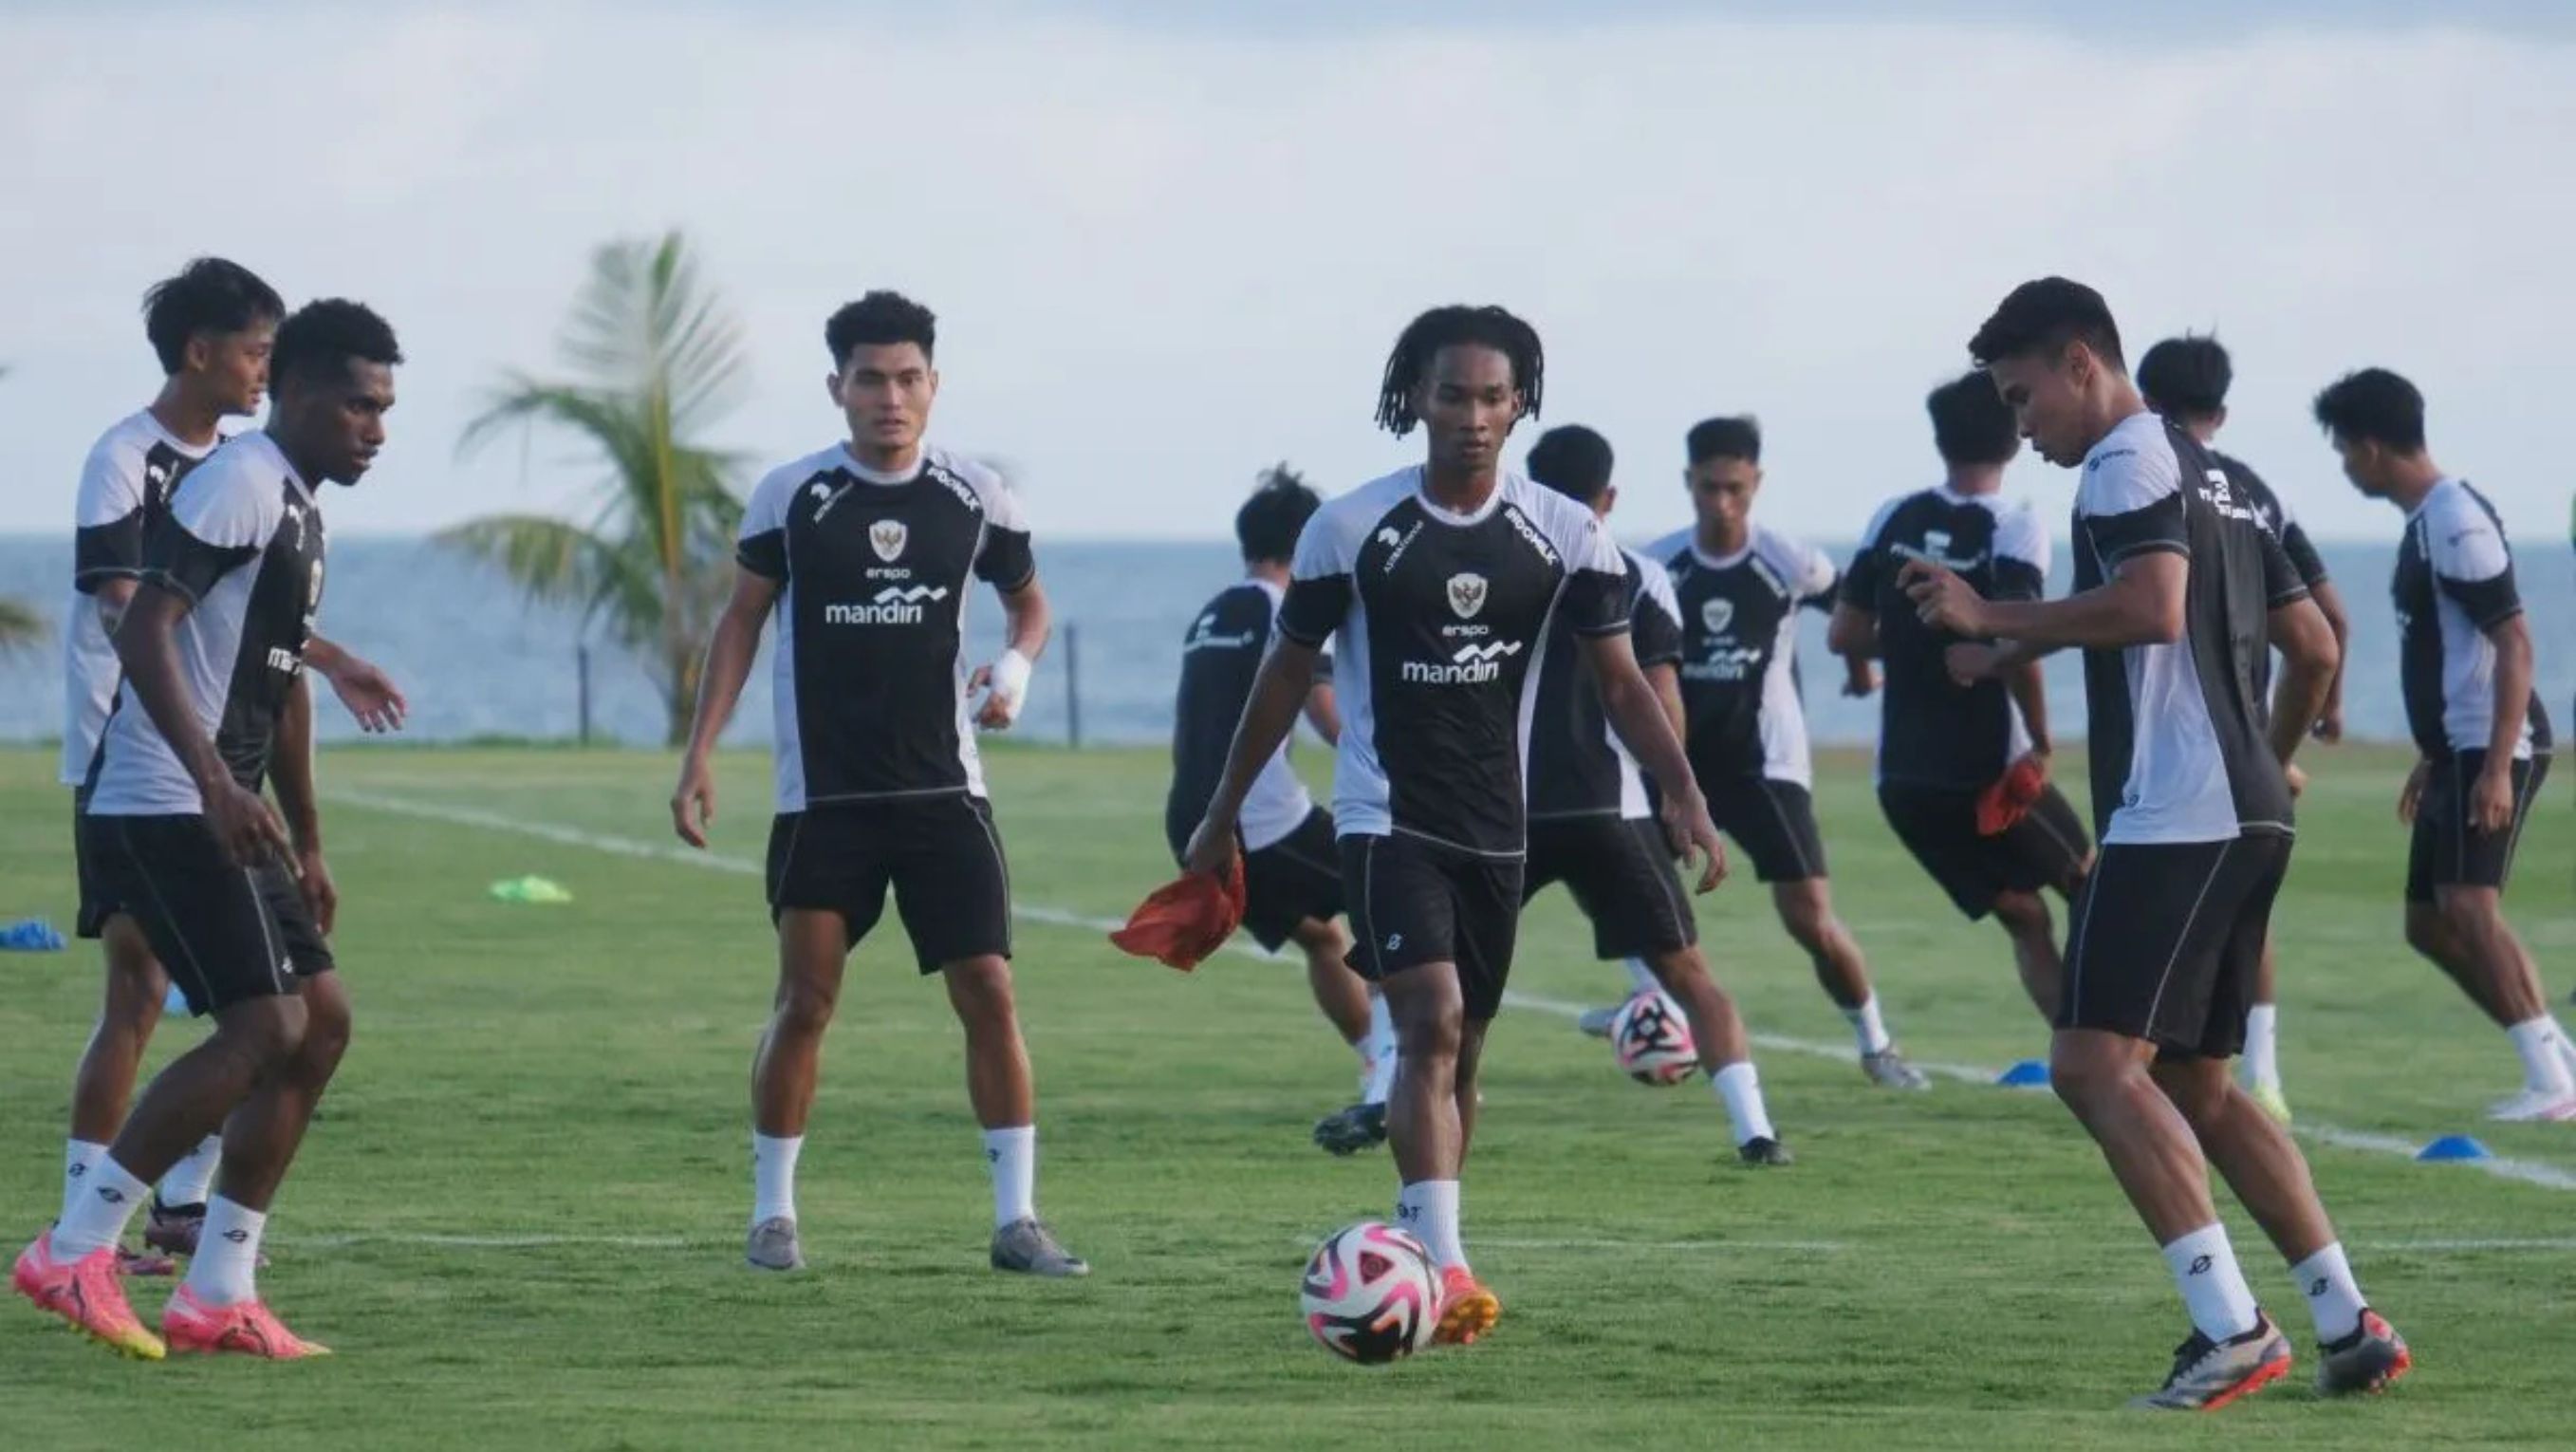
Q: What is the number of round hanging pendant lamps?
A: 0